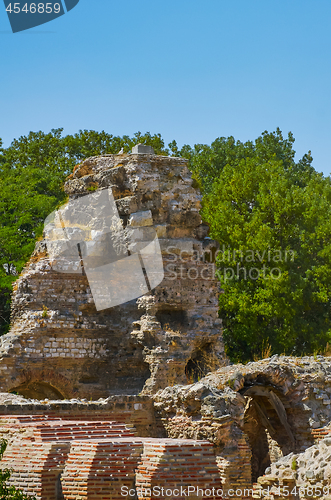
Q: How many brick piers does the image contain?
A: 3